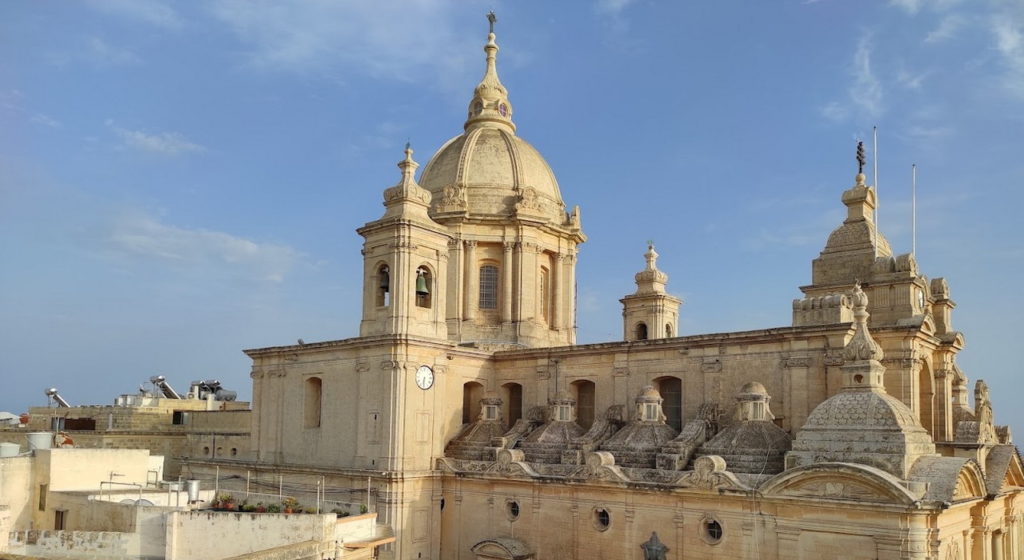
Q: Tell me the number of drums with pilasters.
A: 1